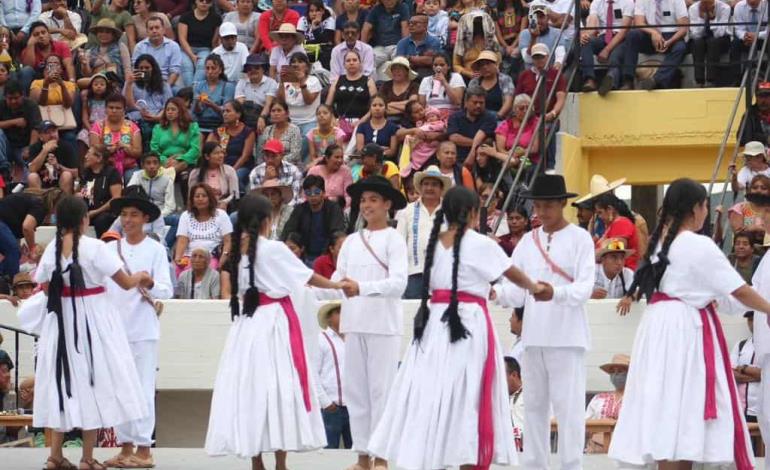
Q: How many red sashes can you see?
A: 4